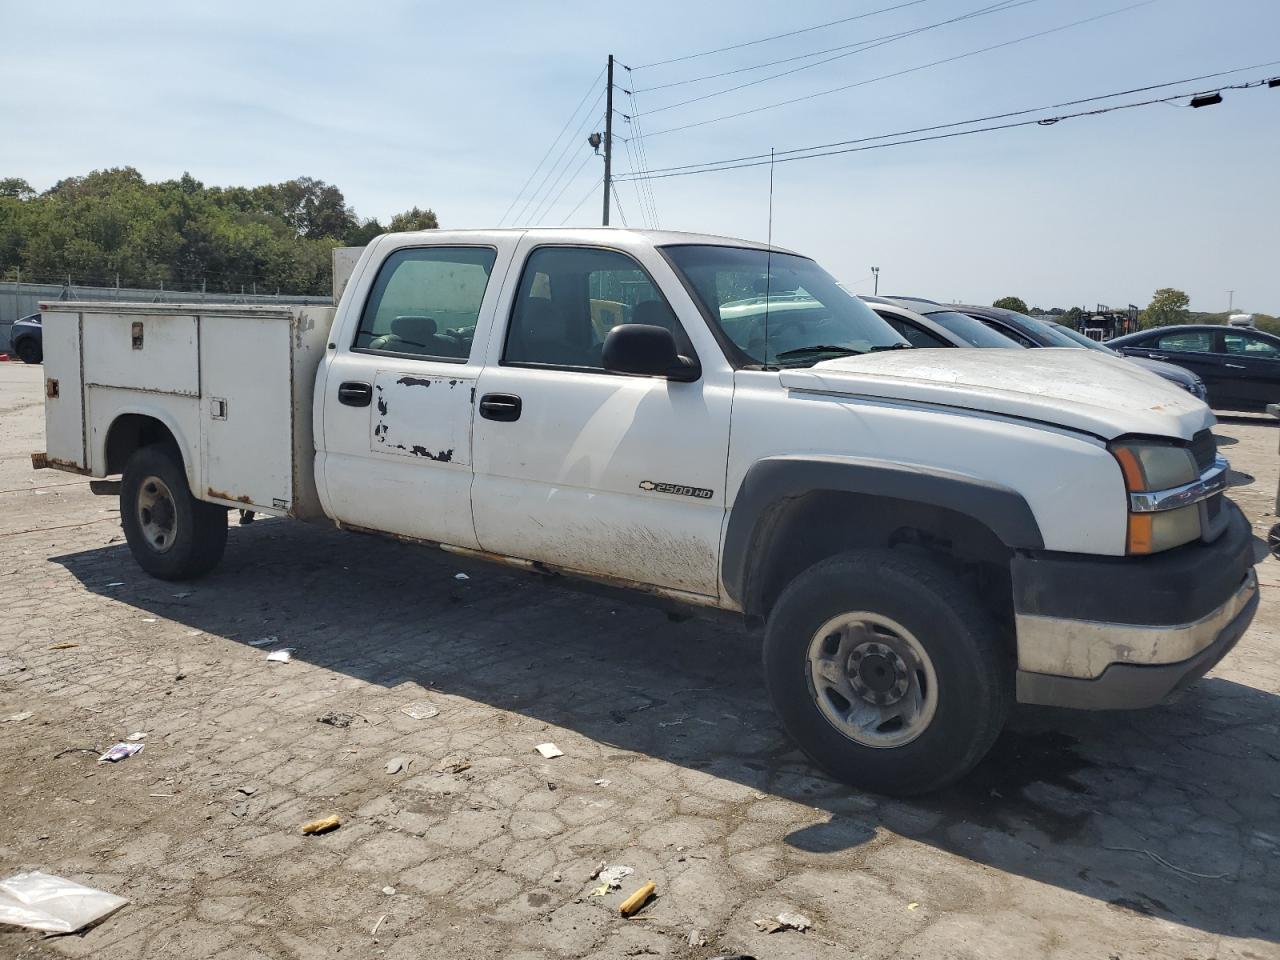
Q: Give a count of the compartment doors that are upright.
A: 2